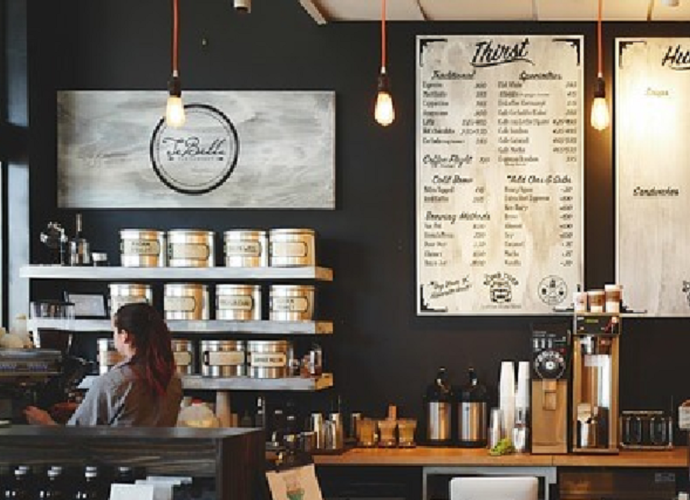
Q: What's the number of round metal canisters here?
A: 12